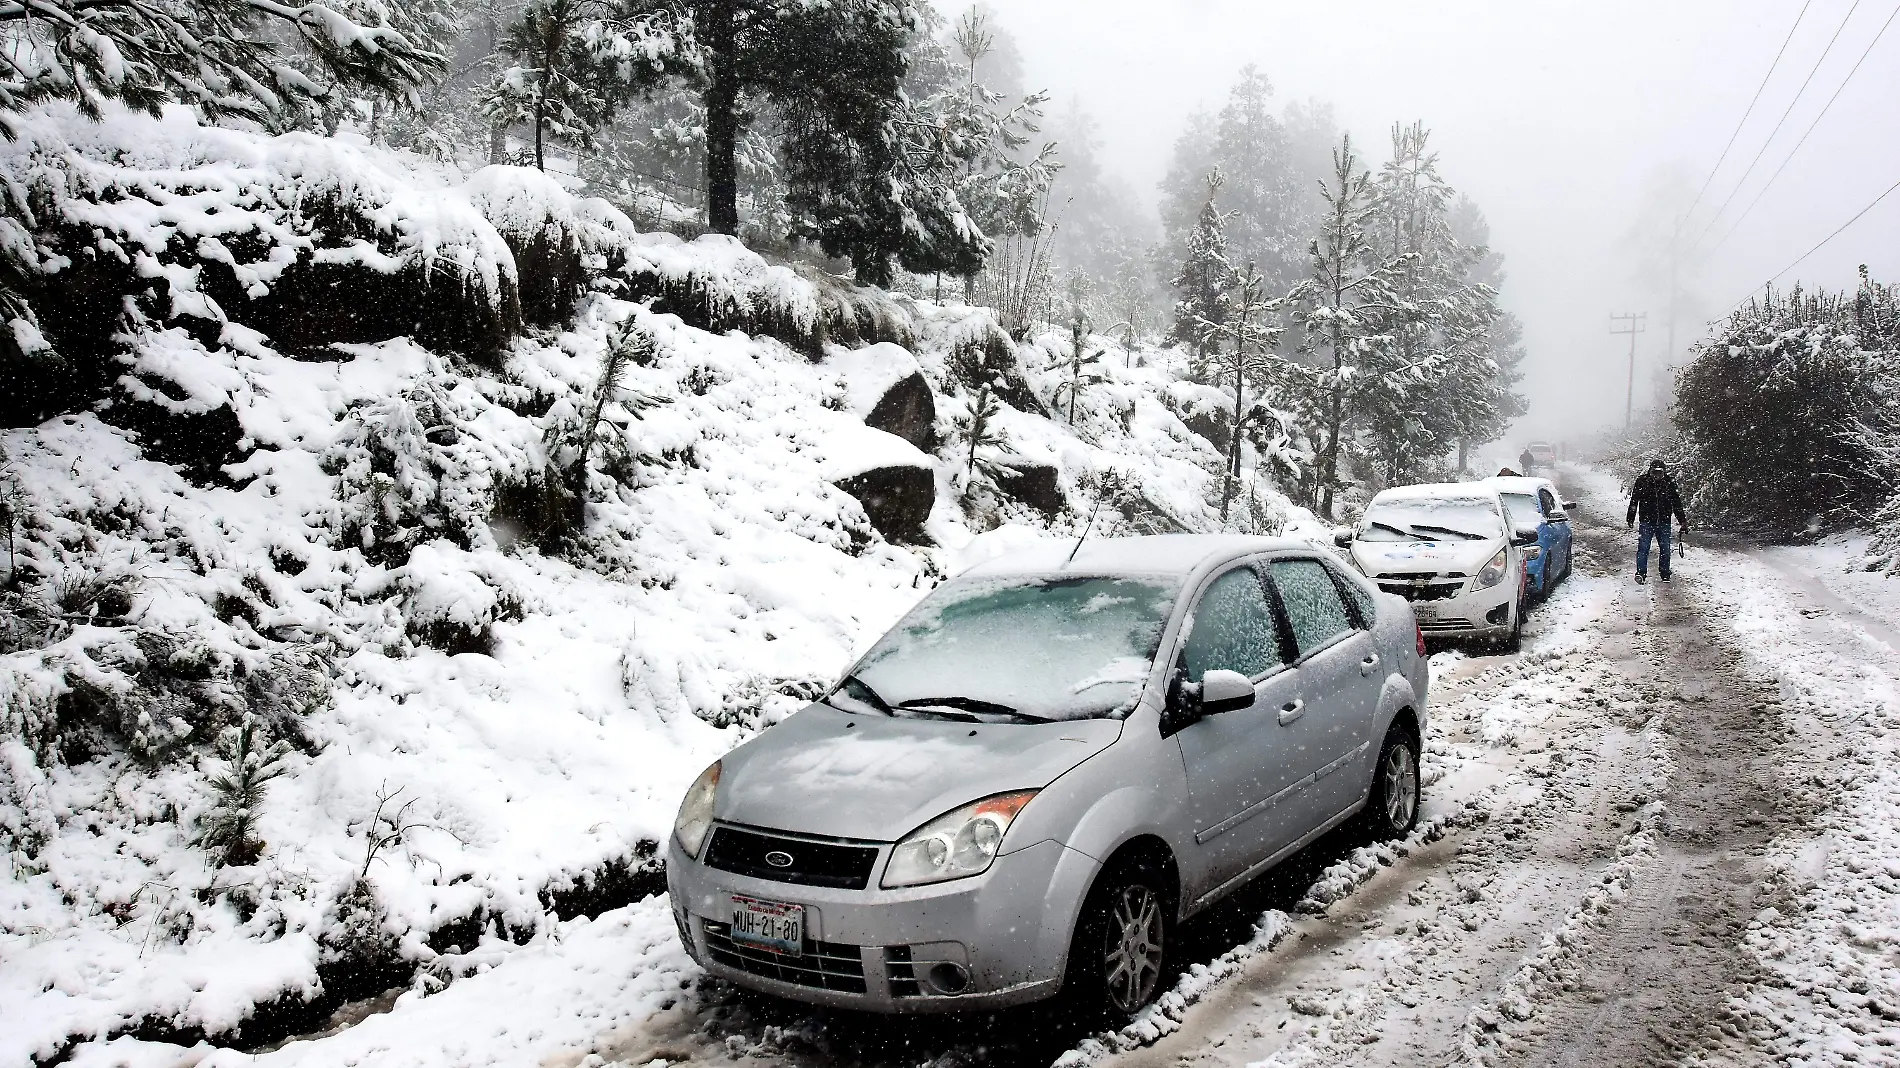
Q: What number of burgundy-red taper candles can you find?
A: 0